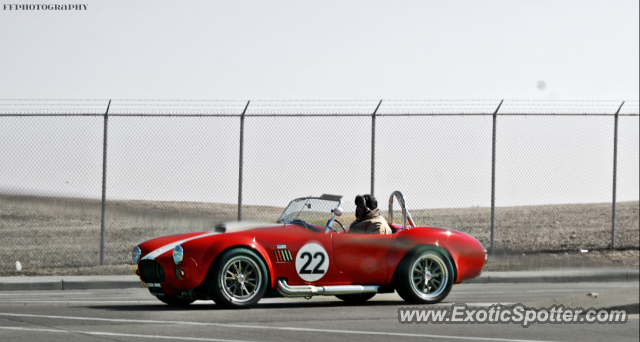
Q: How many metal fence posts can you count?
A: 5